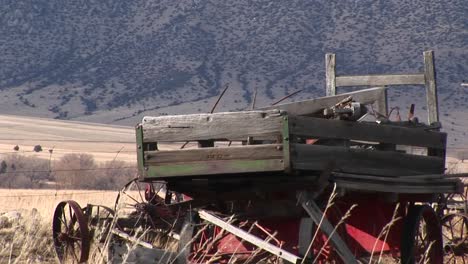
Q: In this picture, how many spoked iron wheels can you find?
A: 5